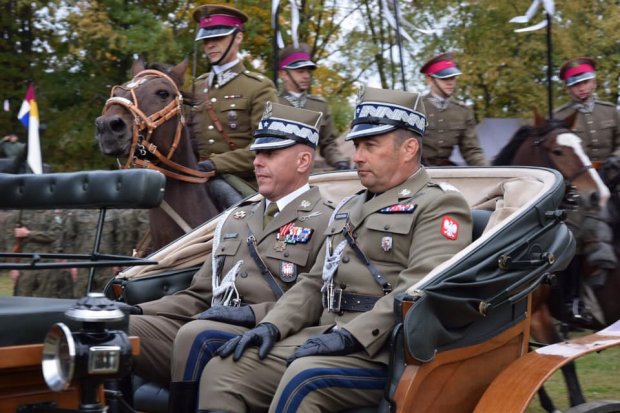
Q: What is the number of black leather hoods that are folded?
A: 1